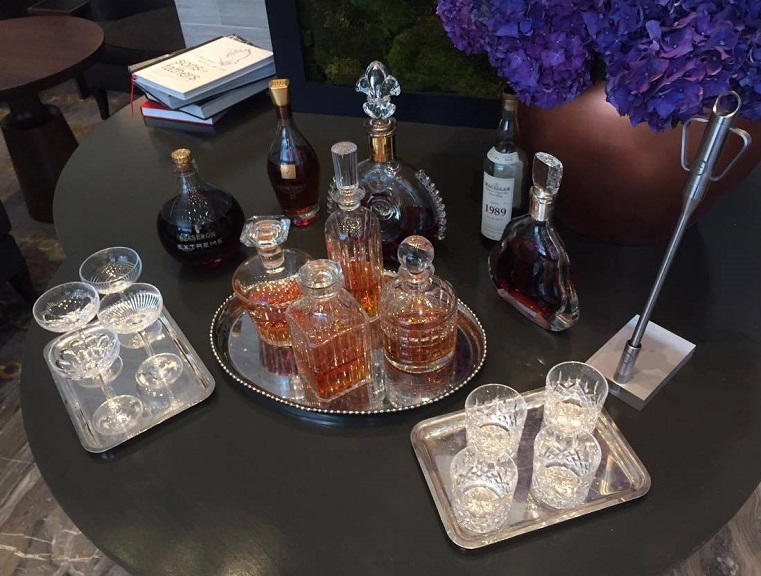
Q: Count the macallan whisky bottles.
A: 1